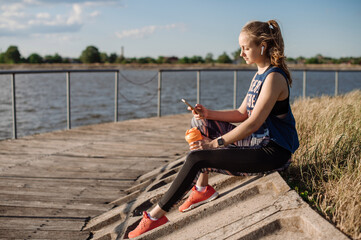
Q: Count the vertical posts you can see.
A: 8